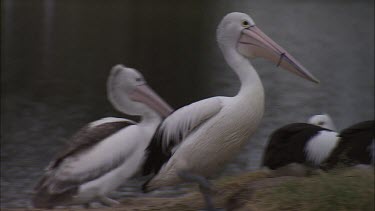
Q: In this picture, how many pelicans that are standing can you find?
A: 2